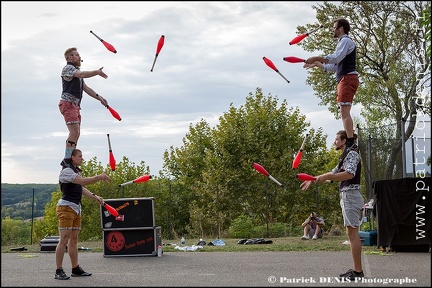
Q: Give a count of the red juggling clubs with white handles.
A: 12